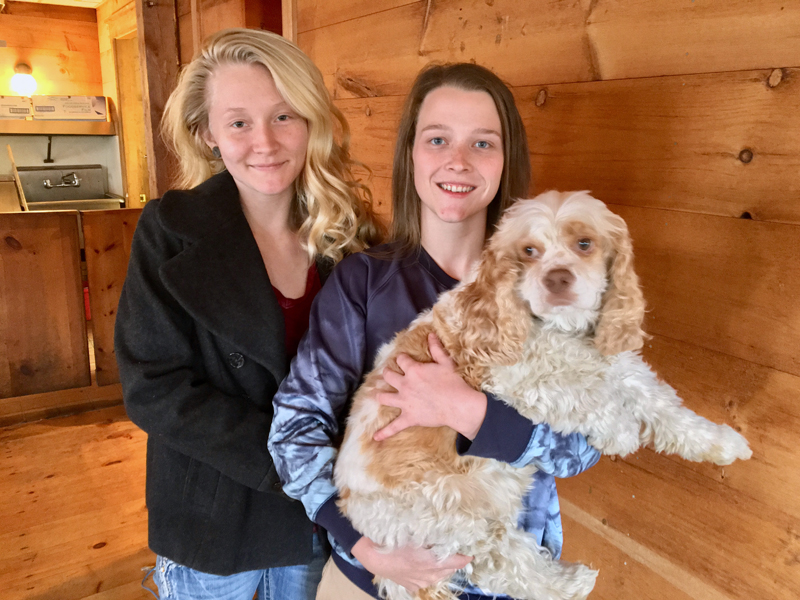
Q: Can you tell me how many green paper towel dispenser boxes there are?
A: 0